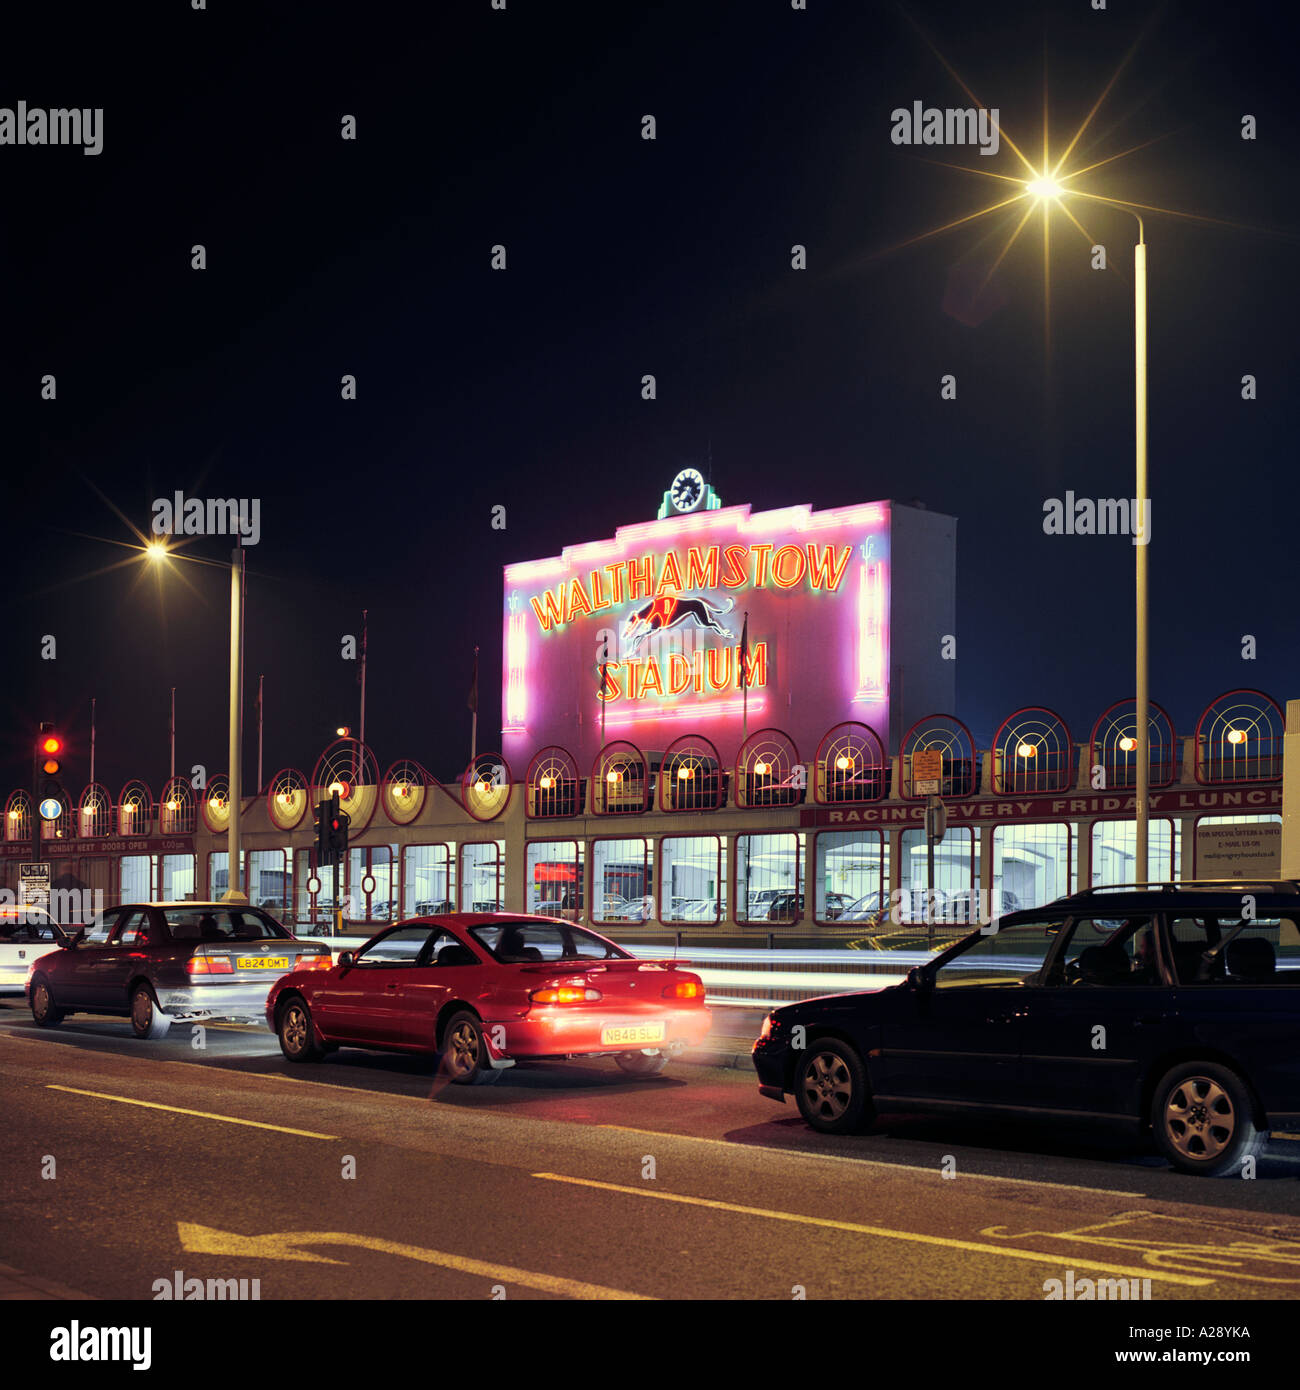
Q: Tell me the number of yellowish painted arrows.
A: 1